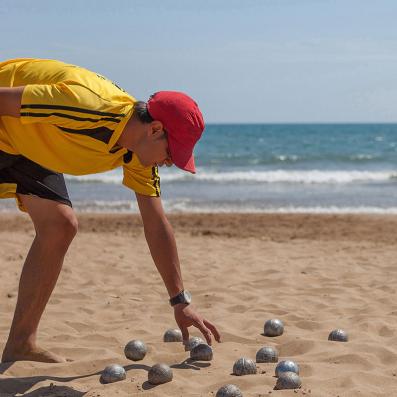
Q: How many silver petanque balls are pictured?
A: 13